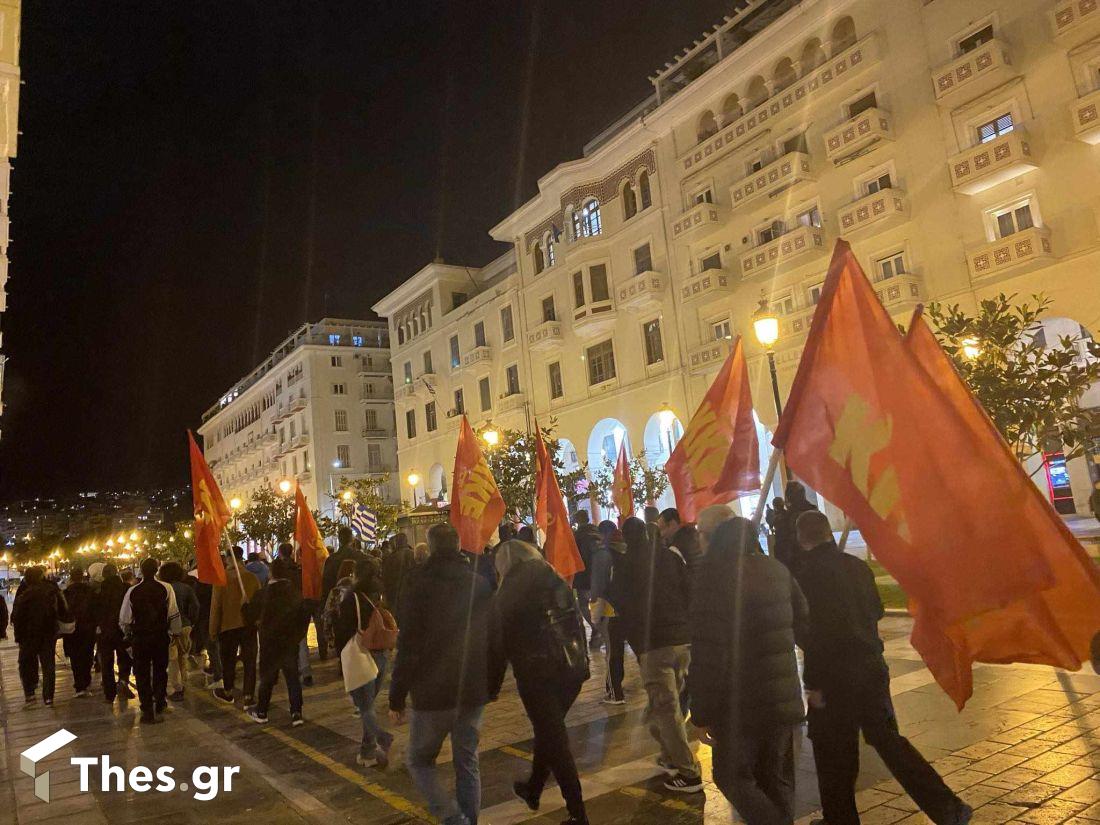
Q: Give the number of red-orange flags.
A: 8